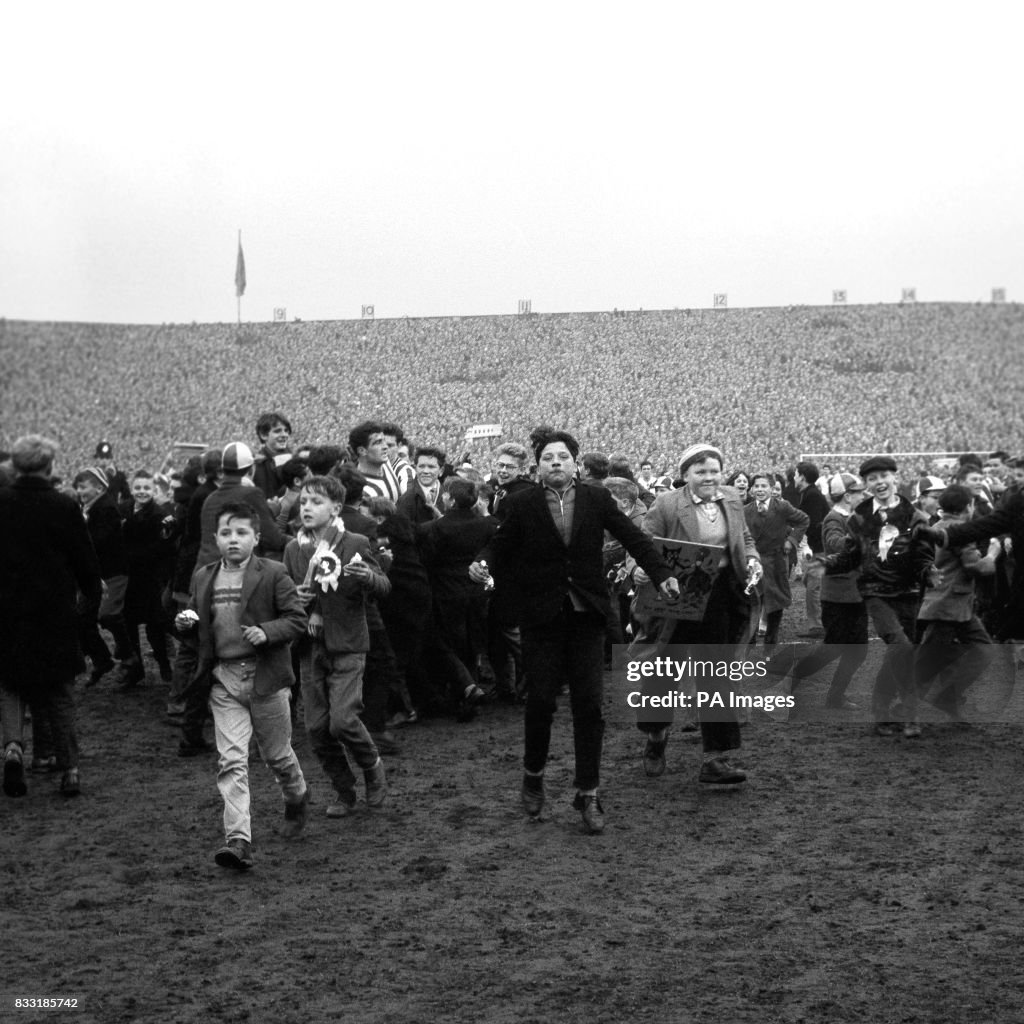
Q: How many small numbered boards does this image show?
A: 7